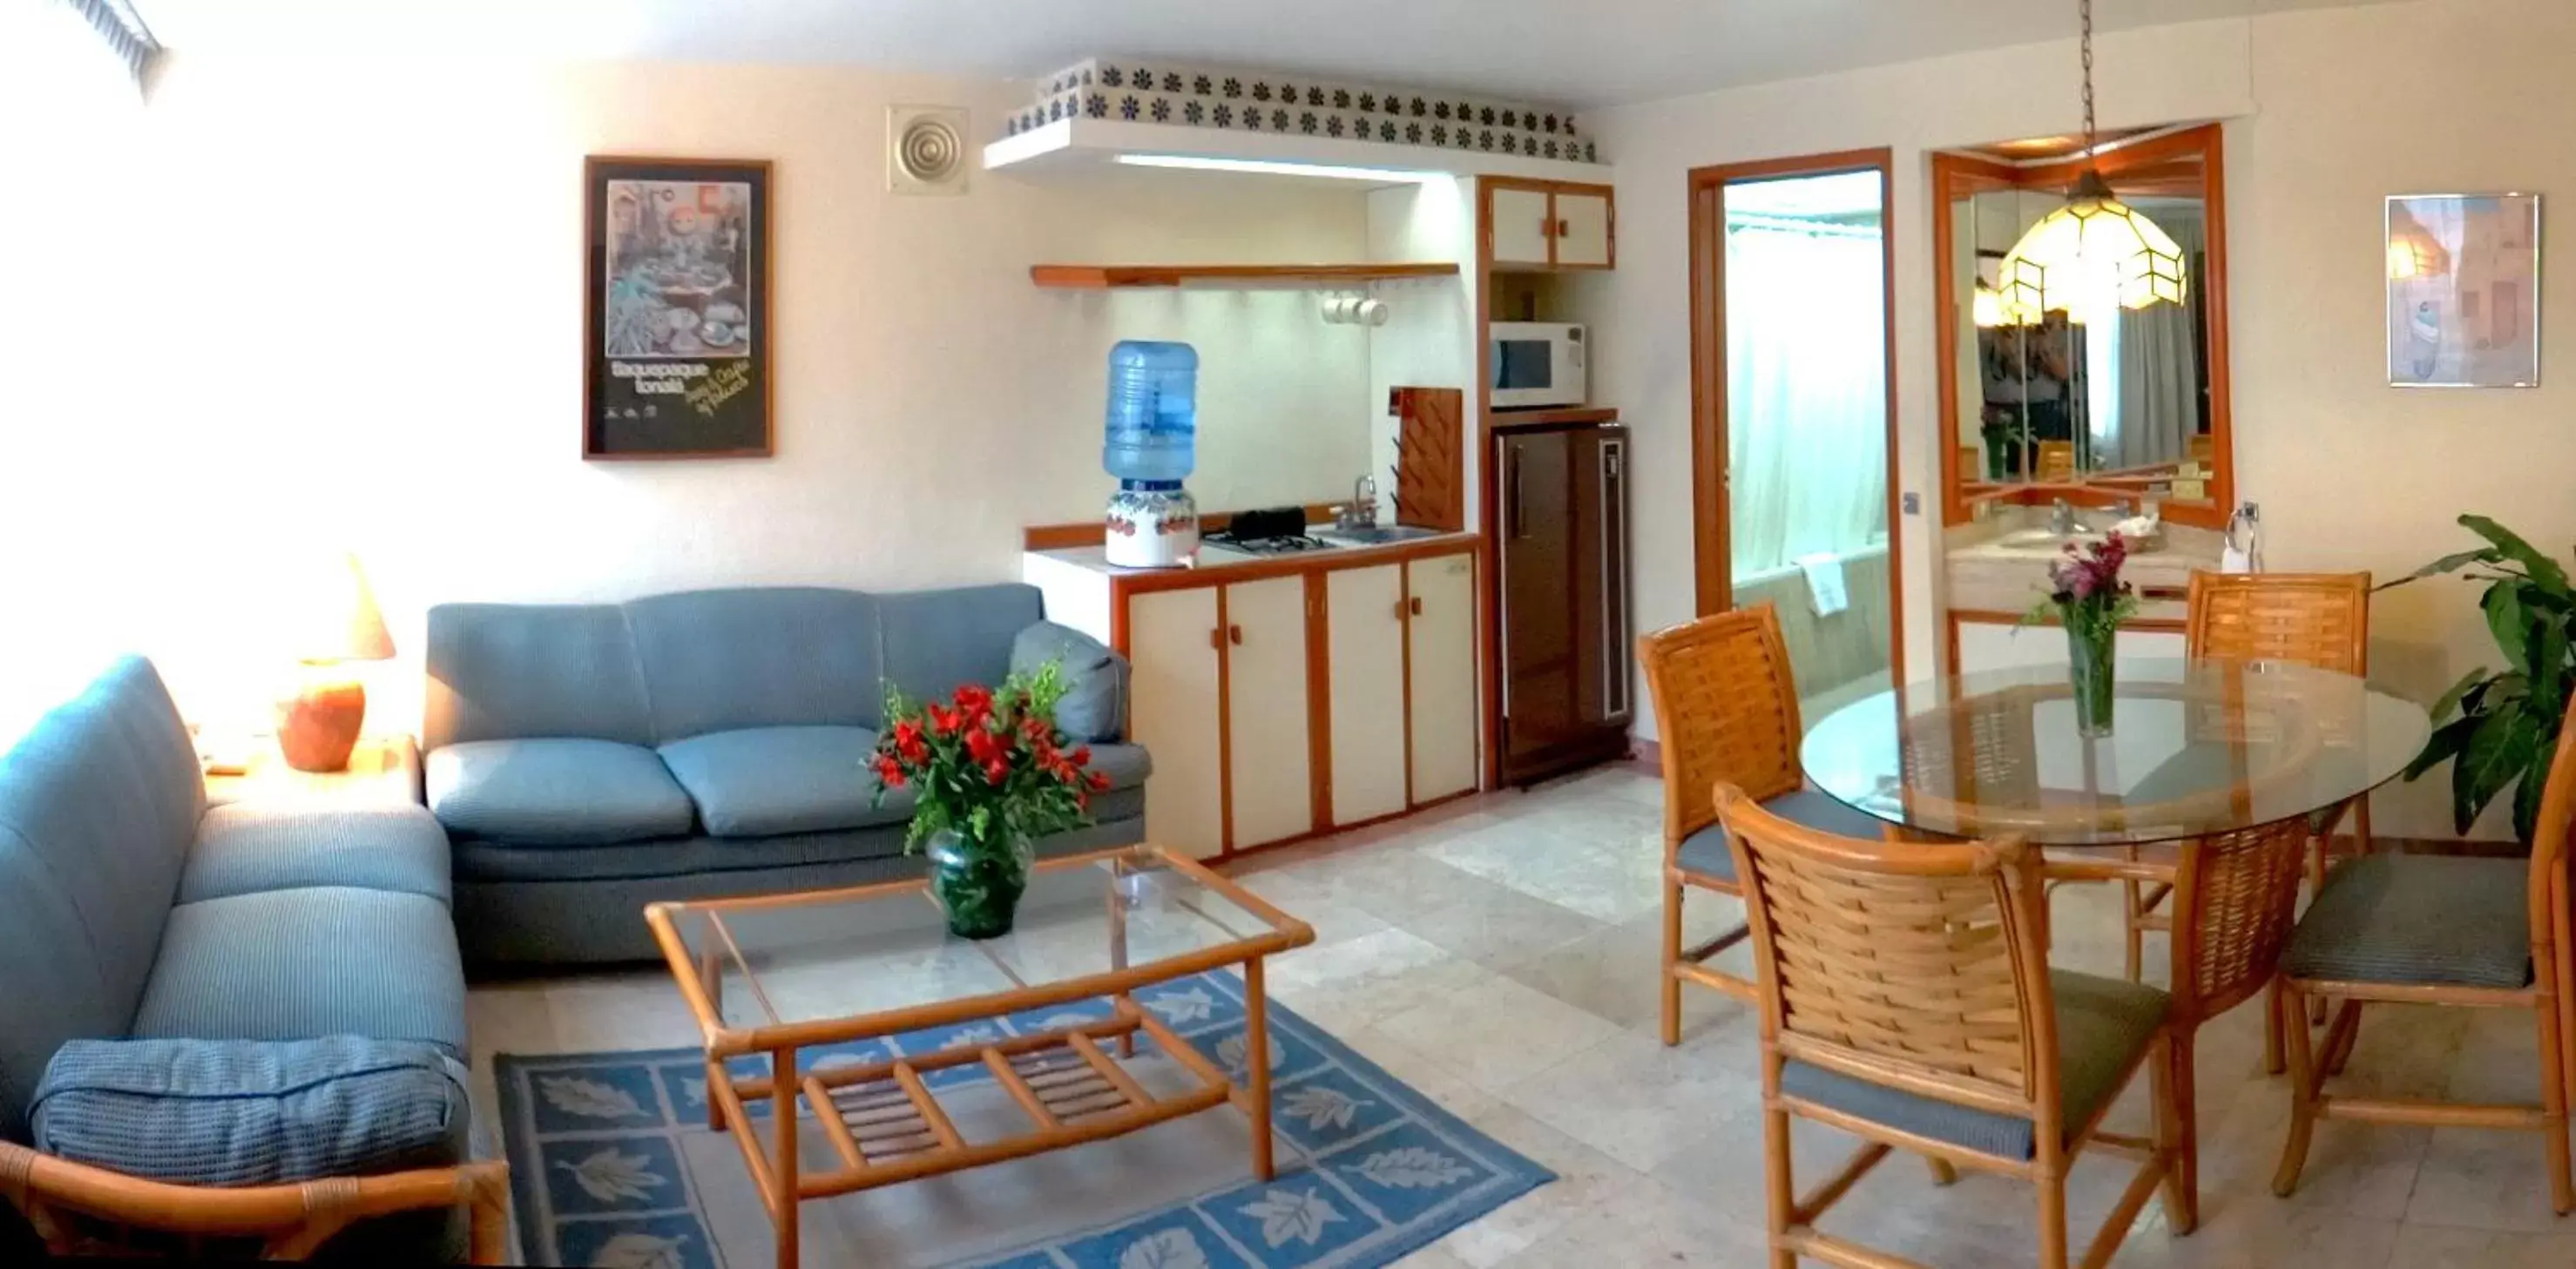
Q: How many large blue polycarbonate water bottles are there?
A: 1